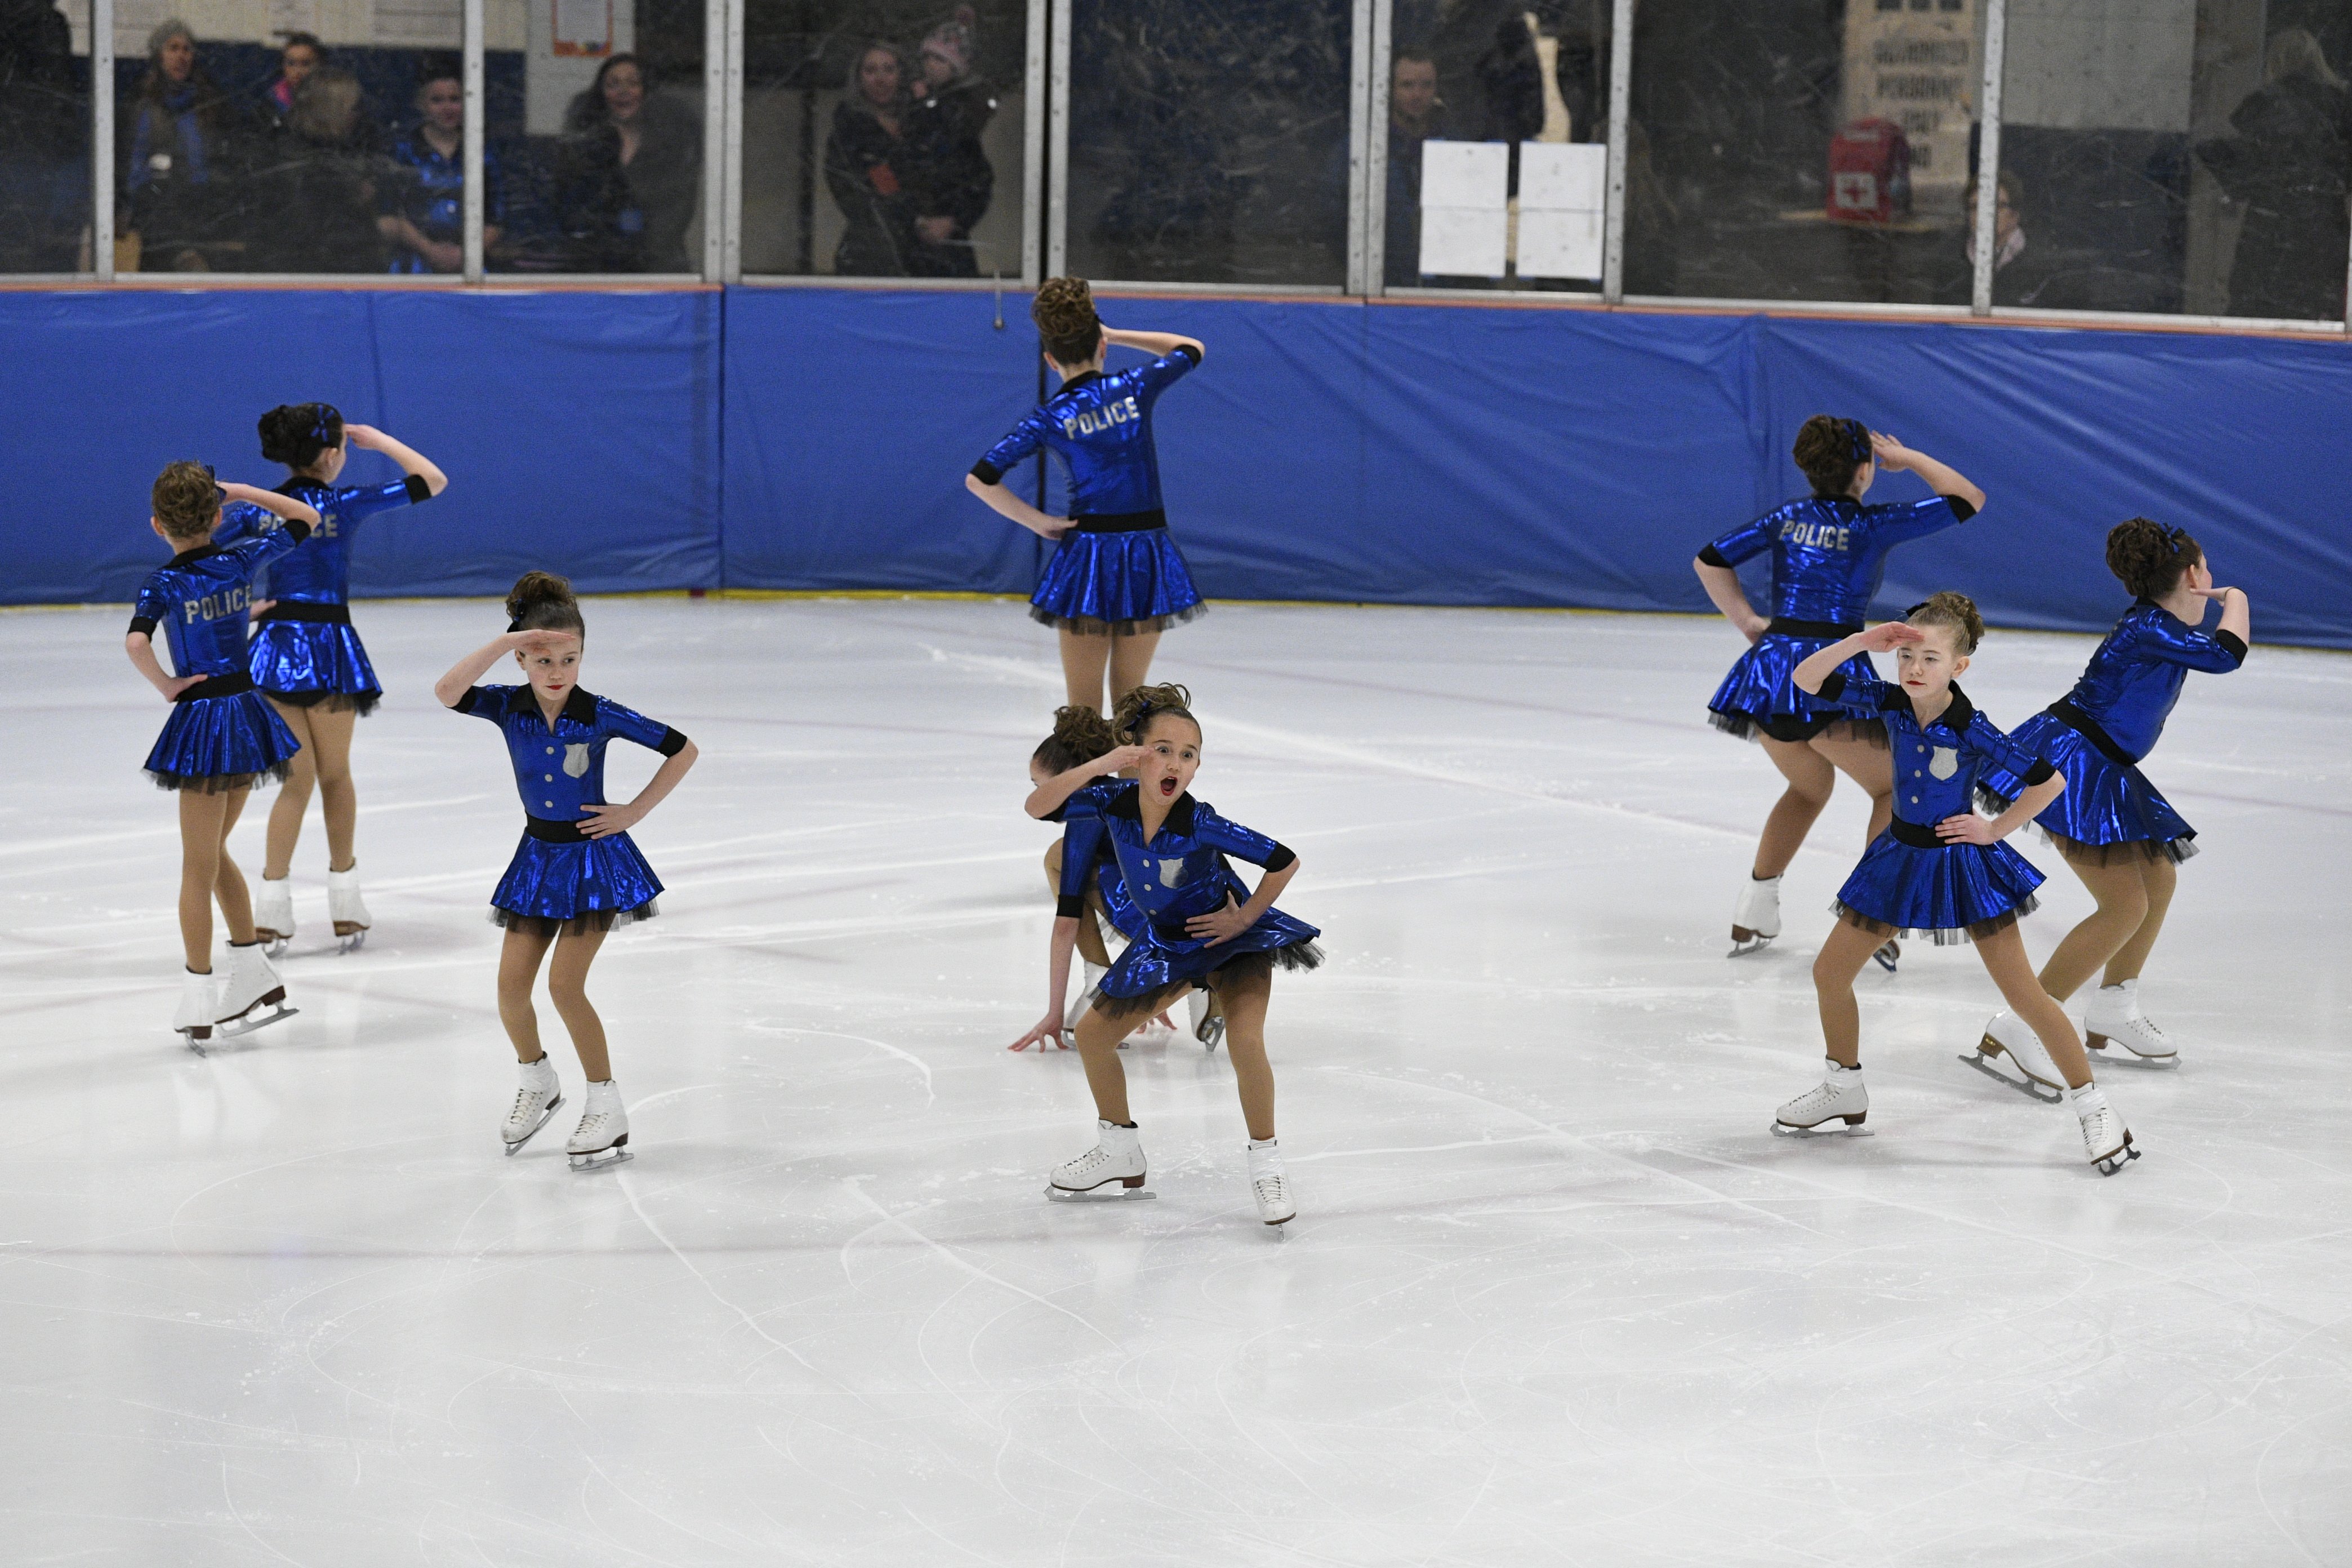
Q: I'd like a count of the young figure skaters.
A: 9